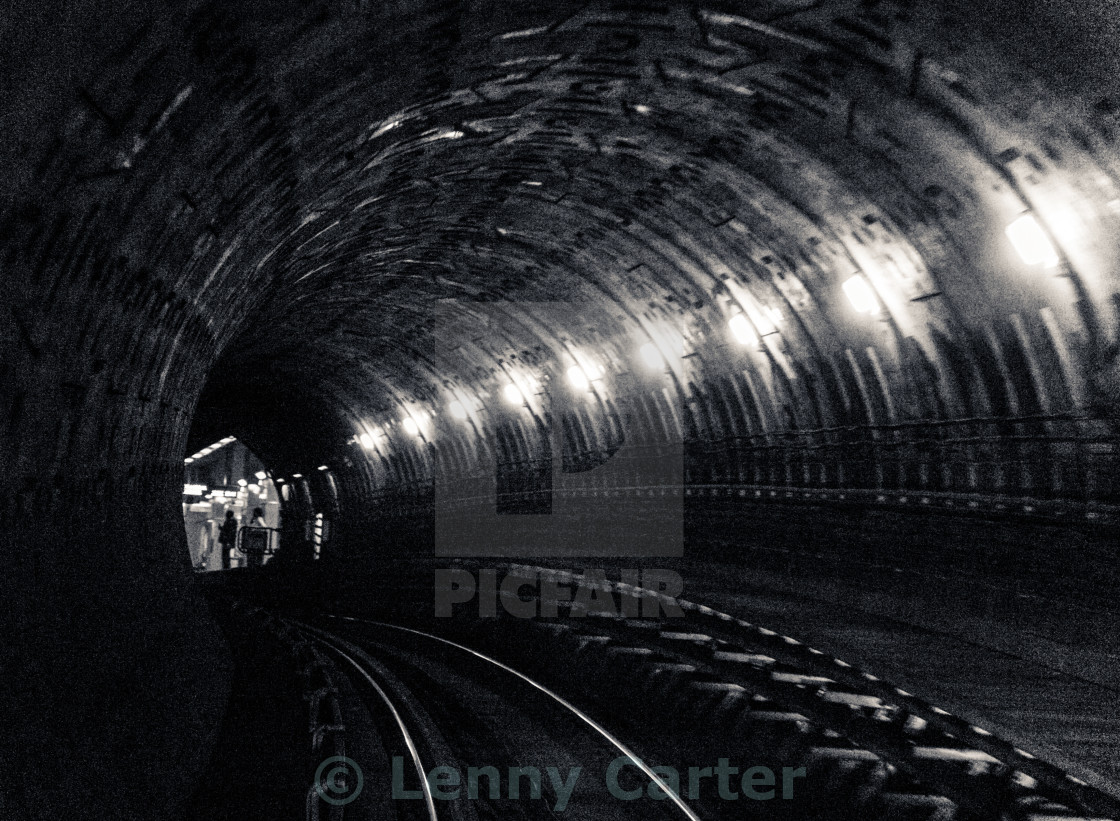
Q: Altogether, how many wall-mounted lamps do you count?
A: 9